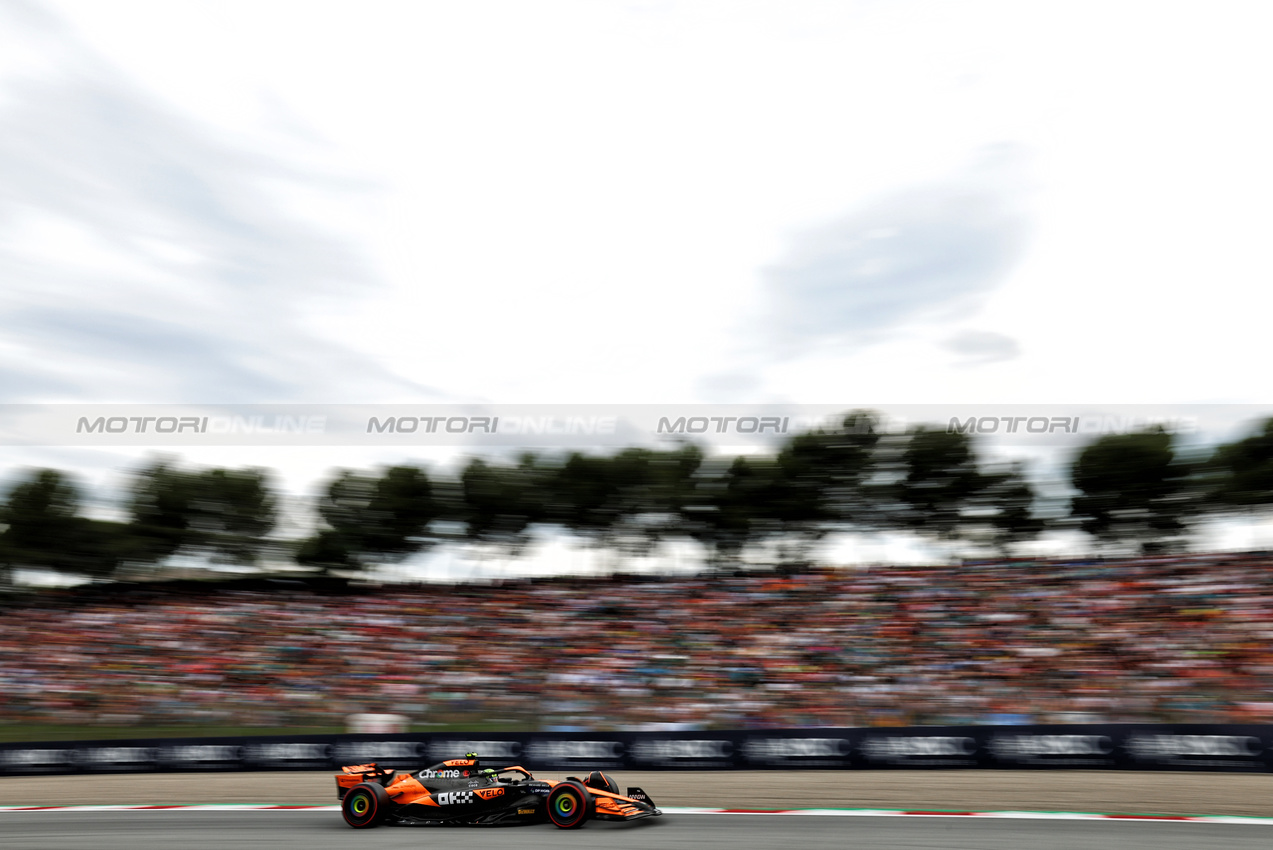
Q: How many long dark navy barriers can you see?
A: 1